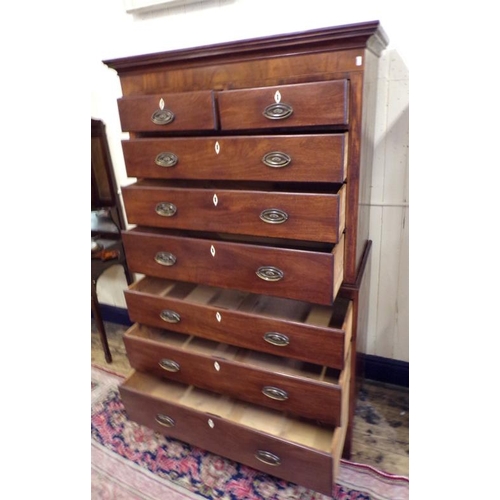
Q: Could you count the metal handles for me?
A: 14